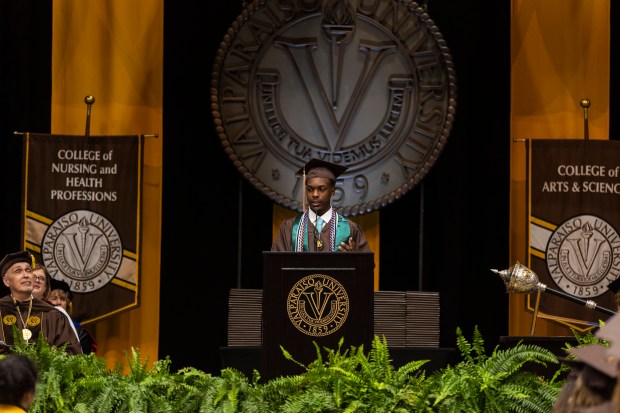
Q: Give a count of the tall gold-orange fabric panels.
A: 3